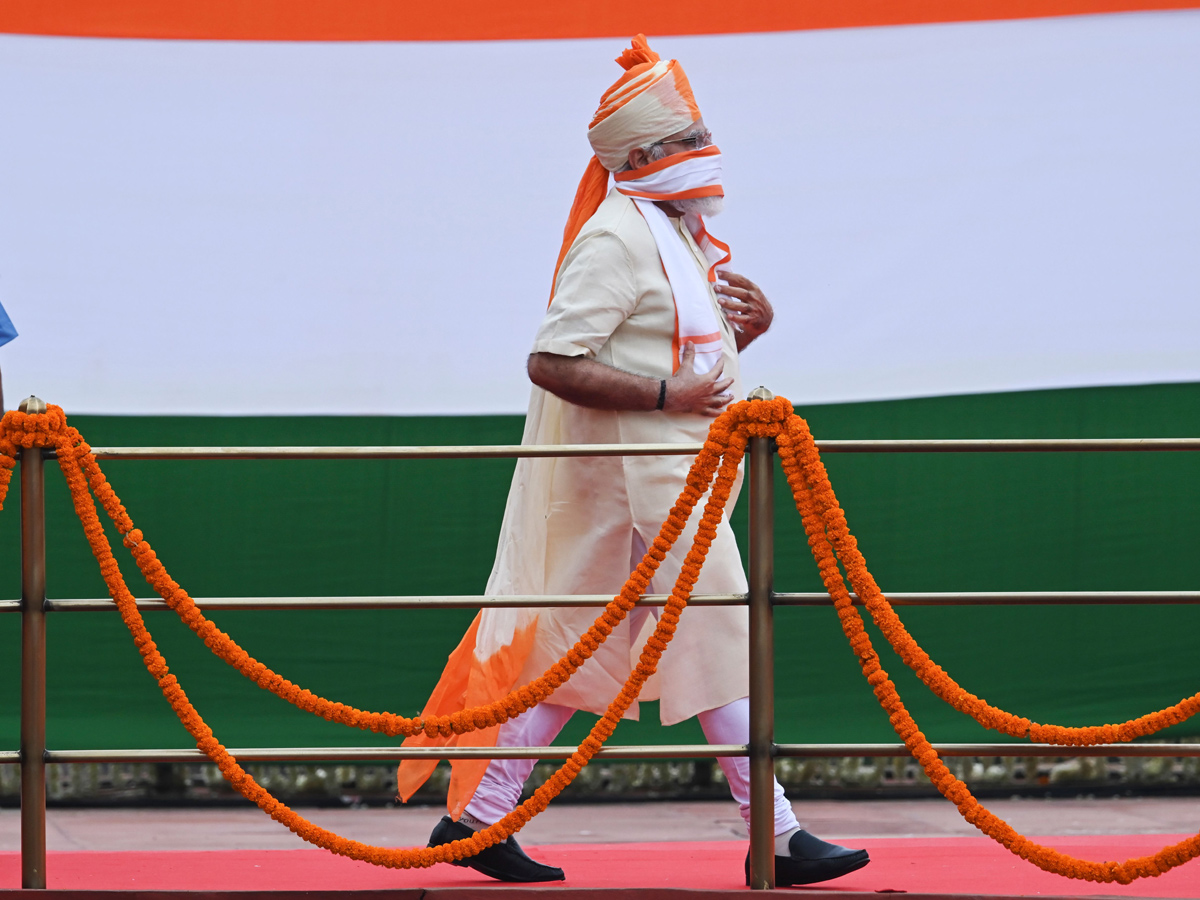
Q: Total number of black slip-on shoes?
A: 2